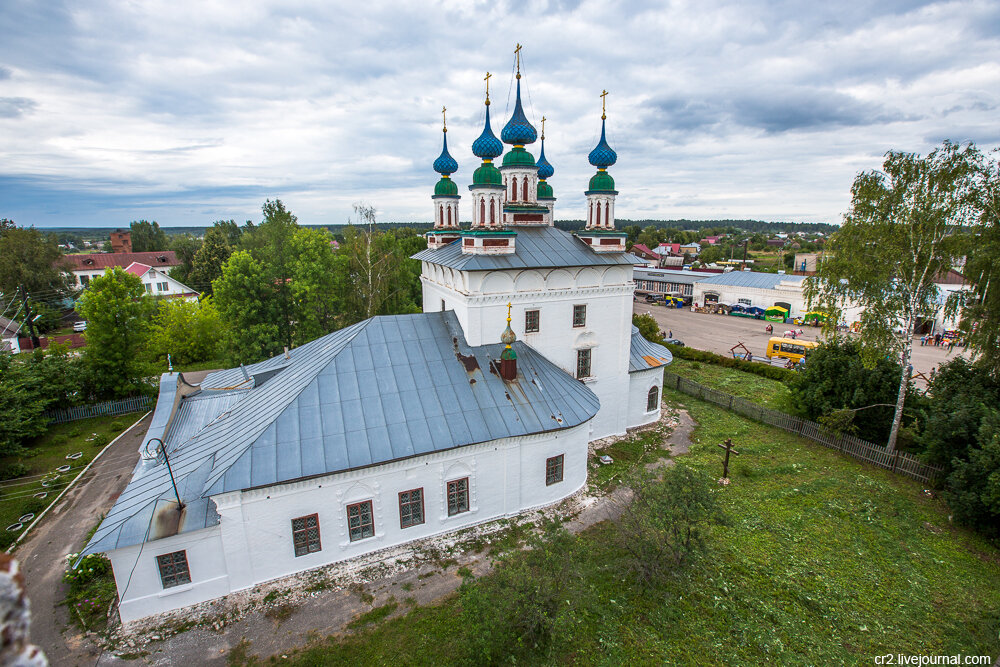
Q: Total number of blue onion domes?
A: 5